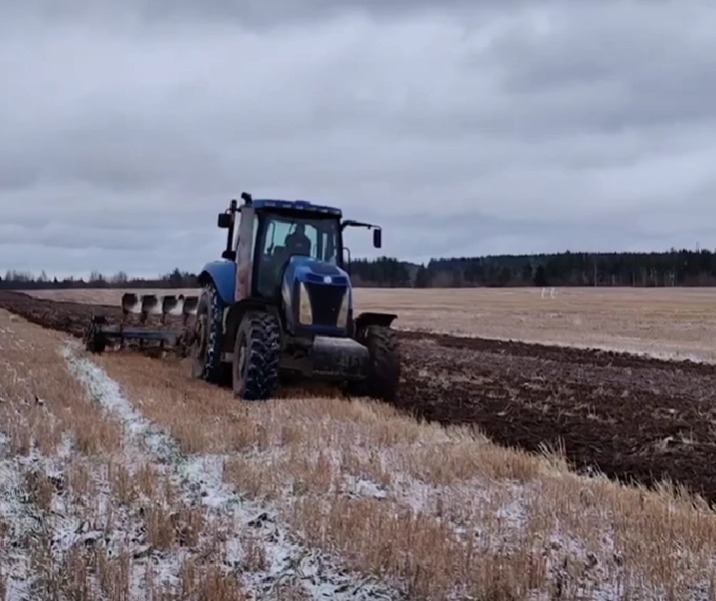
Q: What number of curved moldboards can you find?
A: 4